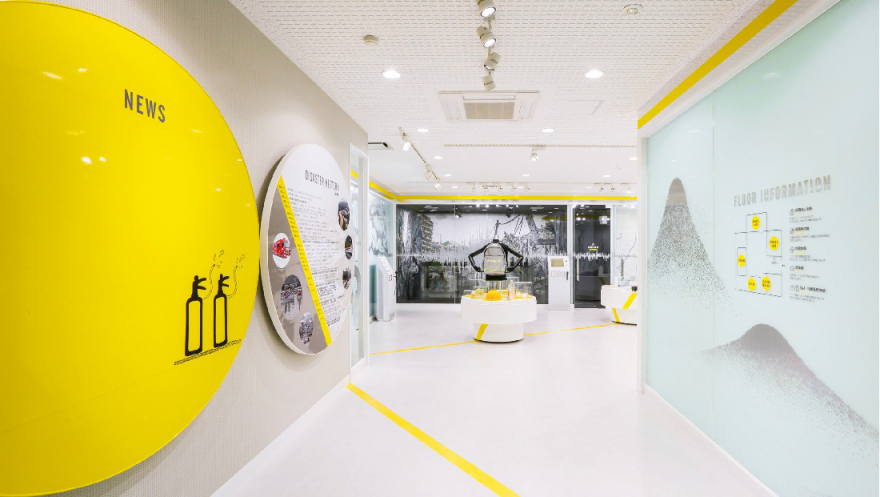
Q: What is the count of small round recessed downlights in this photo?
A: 12